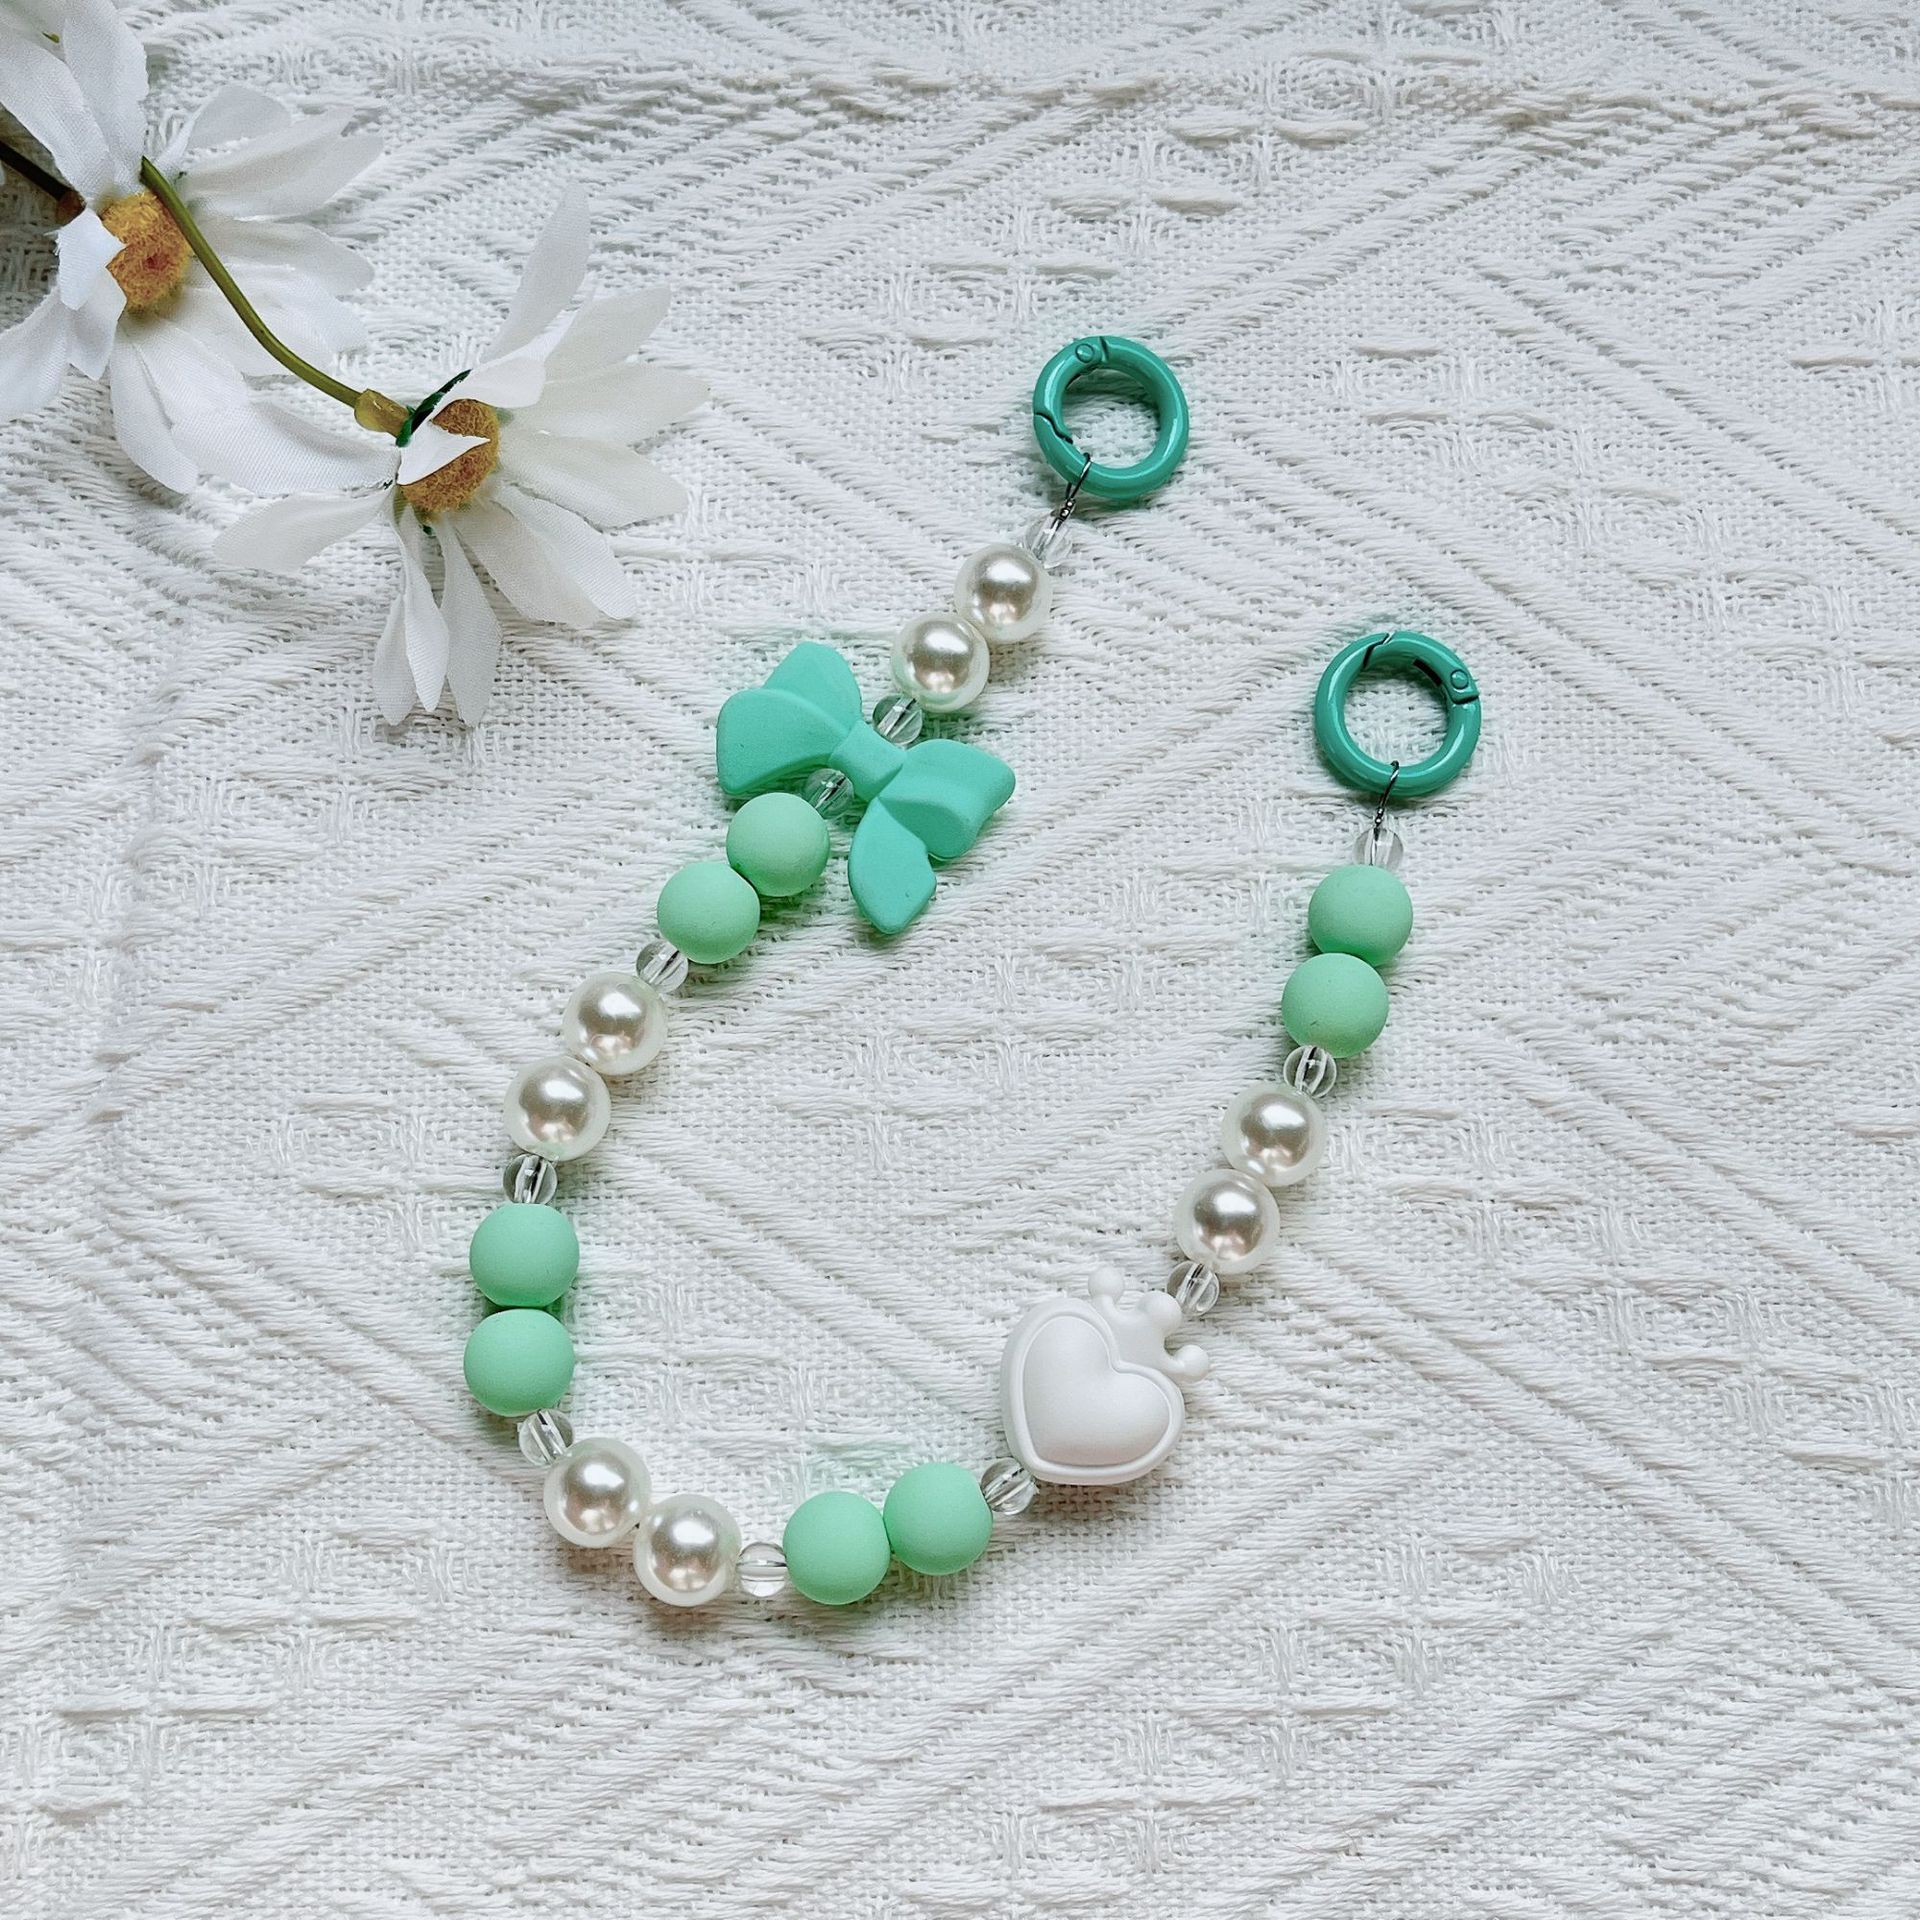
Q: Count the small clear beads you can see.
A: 11